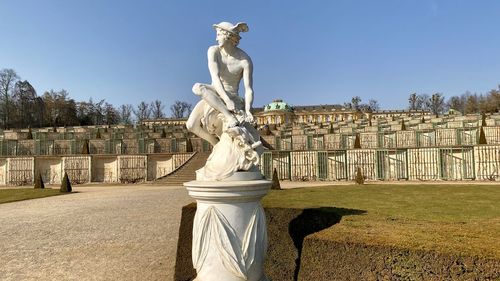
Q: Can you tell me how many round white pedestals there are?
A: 1